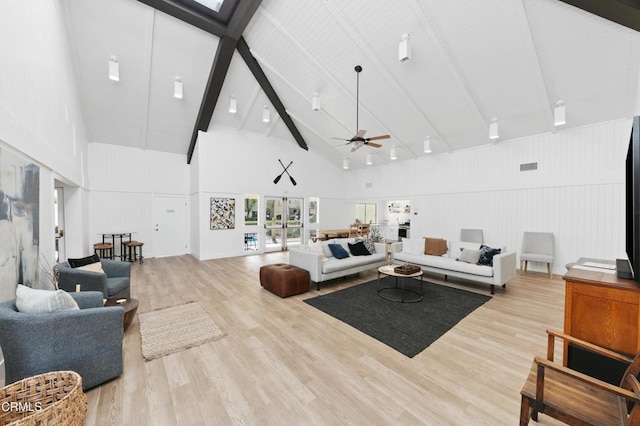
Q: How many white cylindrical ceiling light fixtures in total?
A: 12